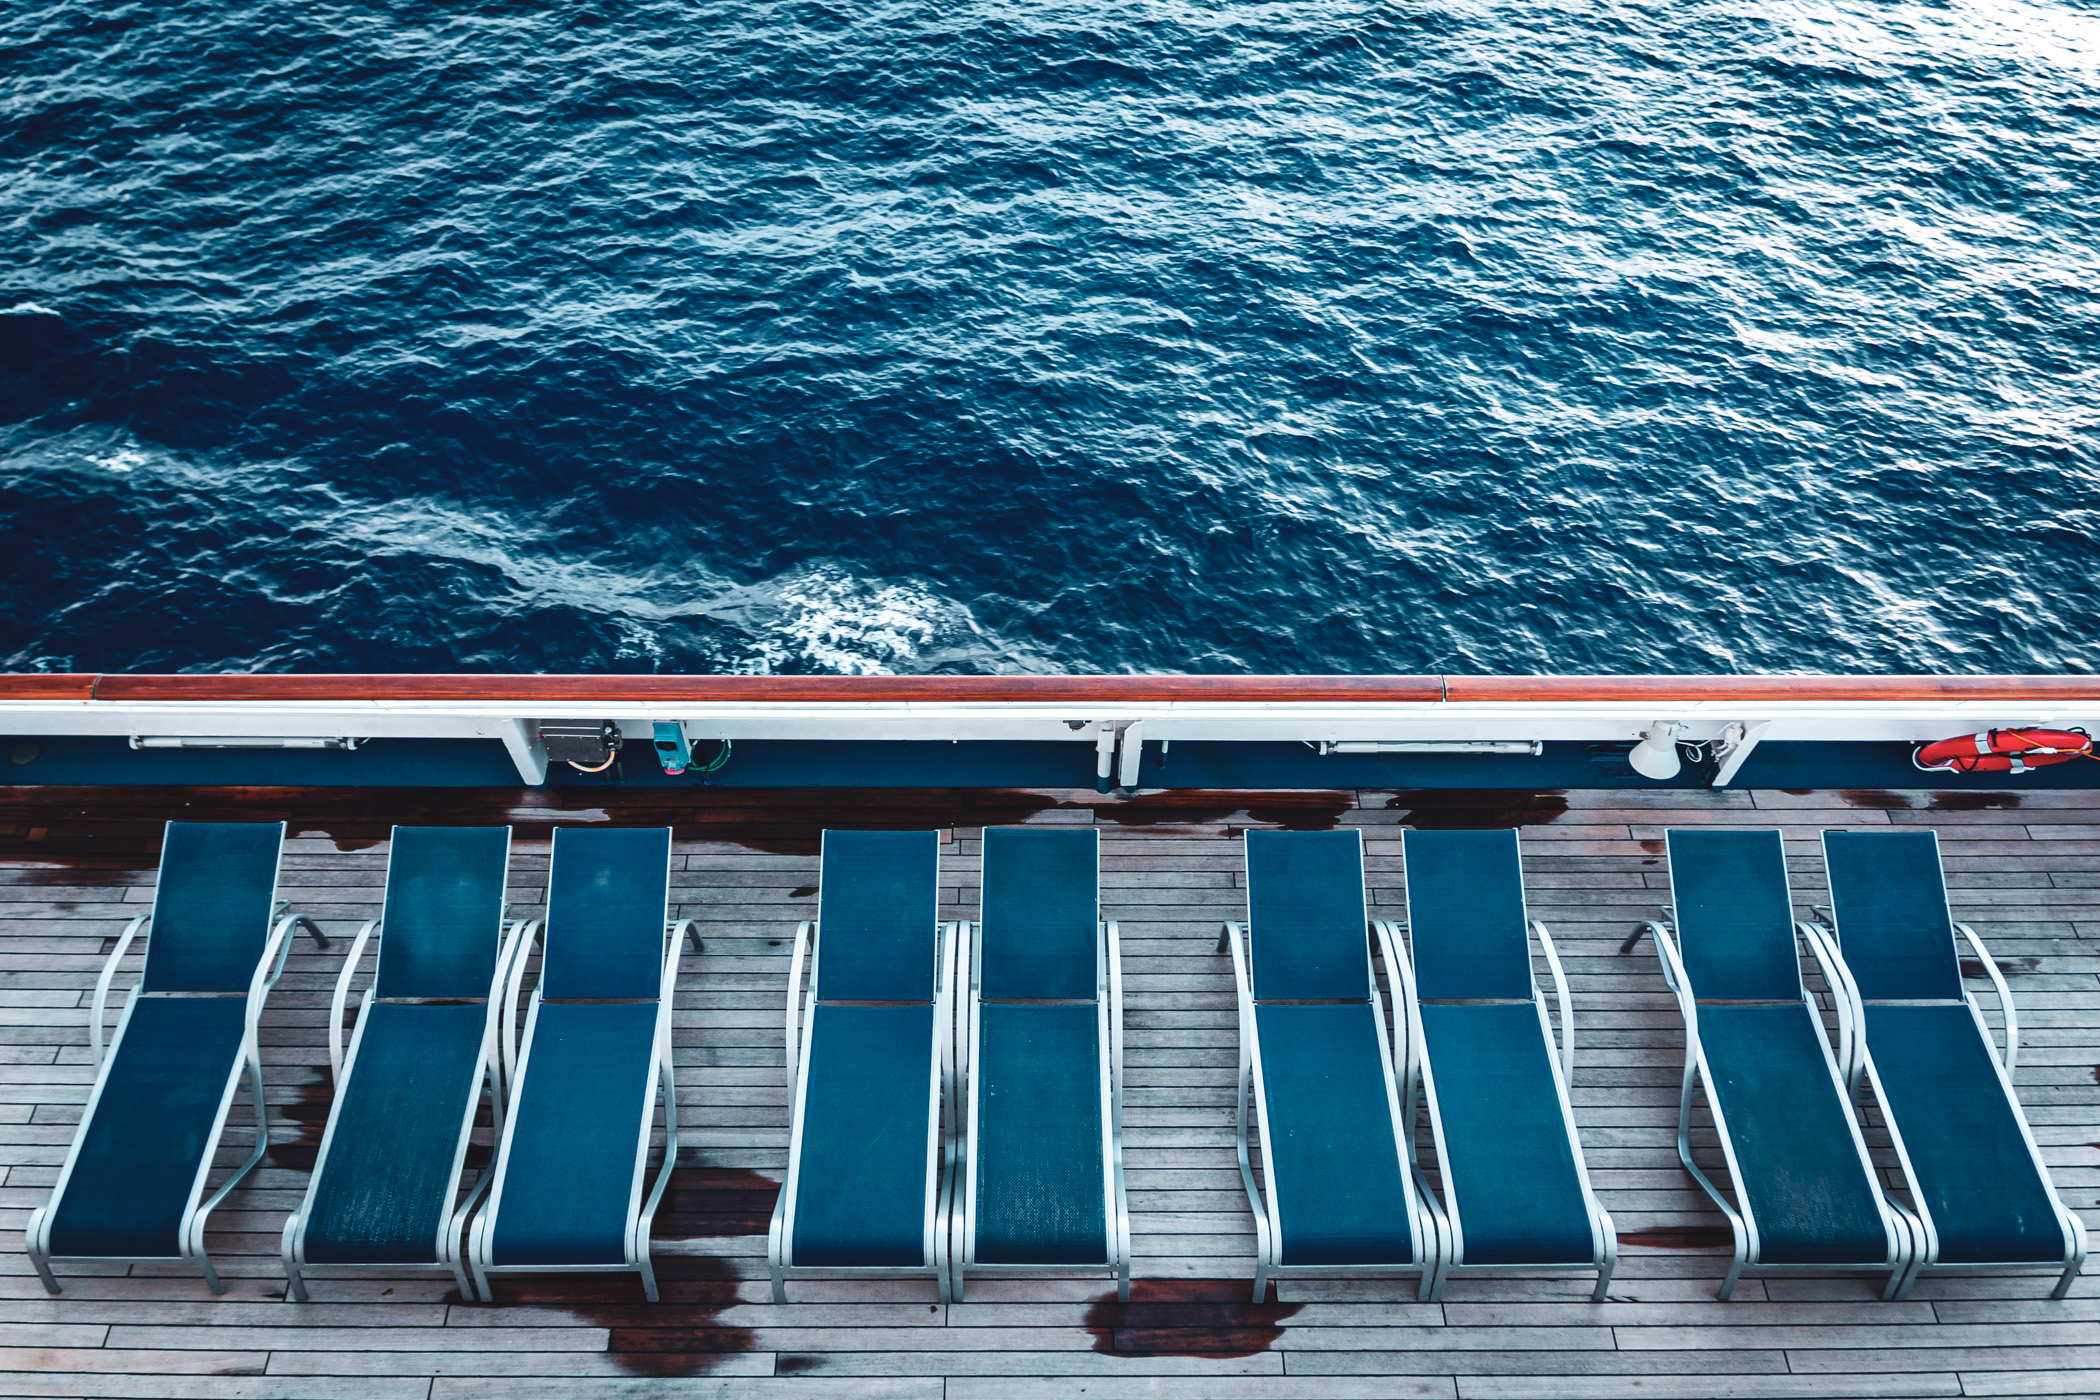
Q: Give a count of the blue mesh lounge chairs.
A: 9